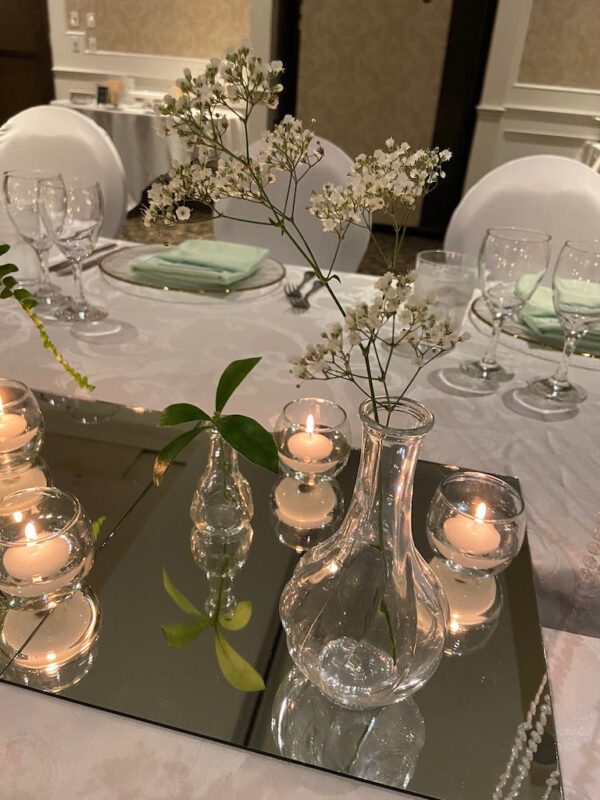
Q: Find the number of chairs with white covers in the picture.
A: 3